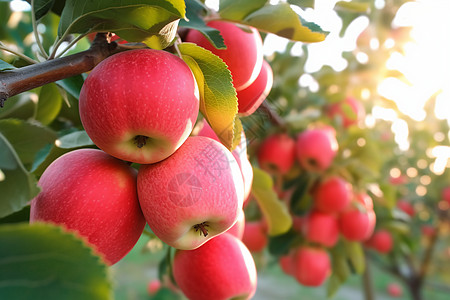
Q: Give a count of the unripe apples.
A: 0